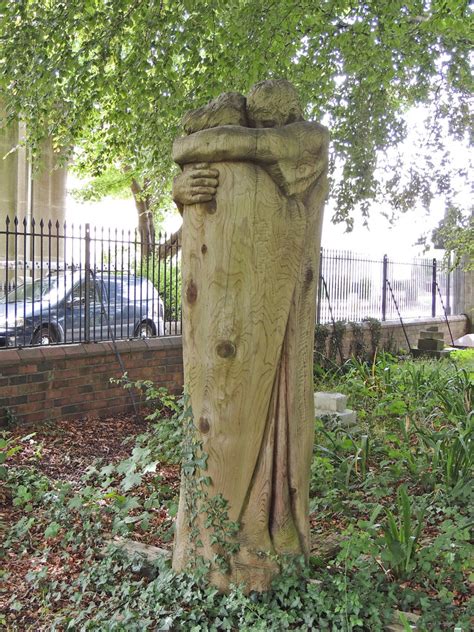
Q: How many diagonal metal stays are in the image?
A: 4